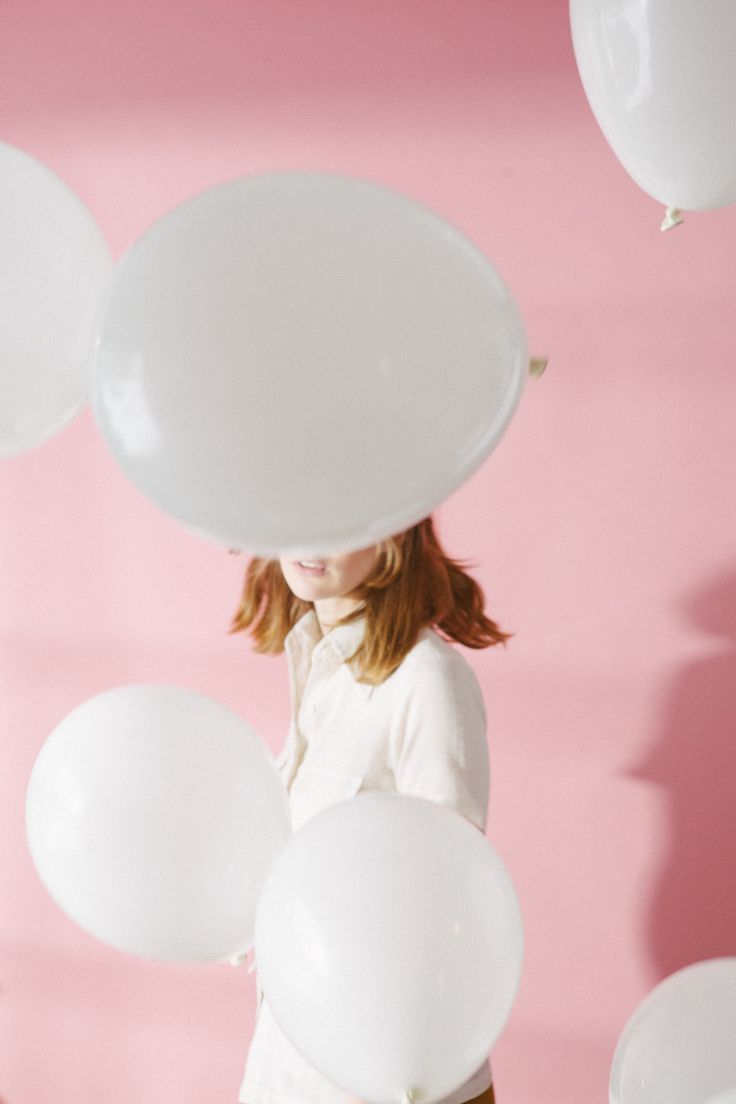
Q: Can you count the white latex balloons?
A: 6